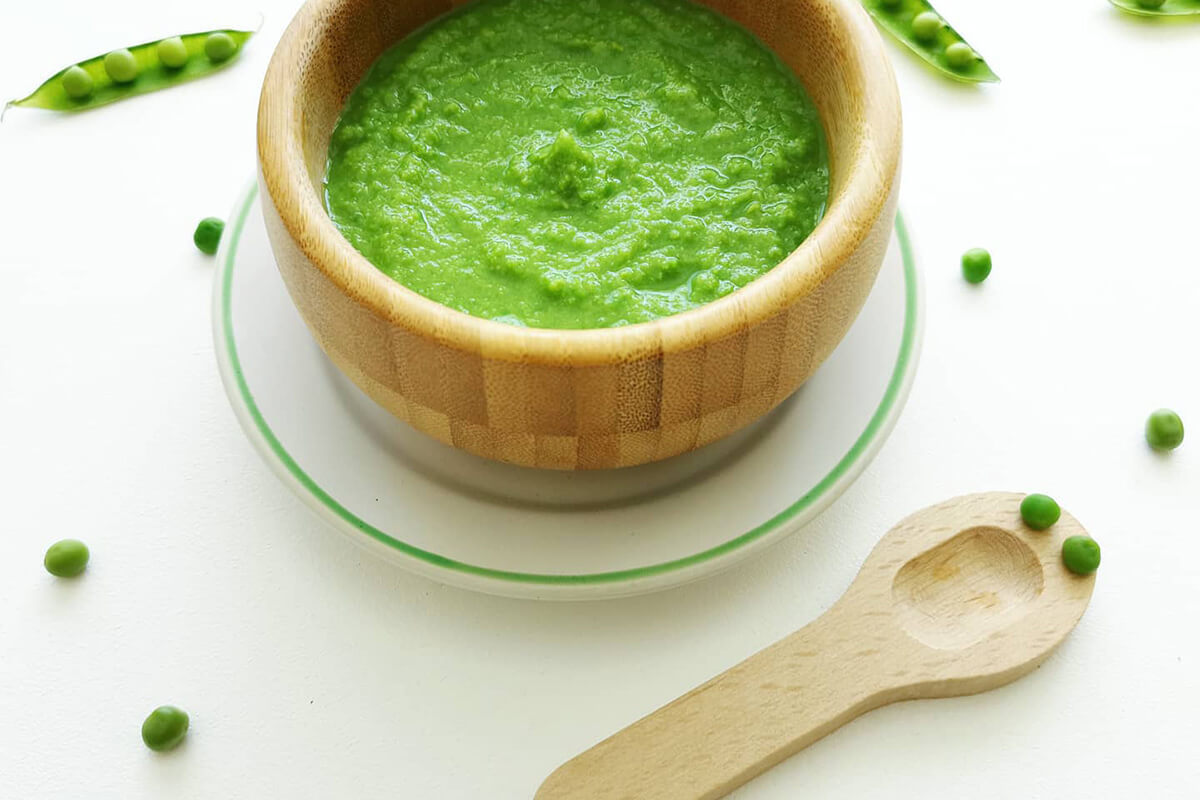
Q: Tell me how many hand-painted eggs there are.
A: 0